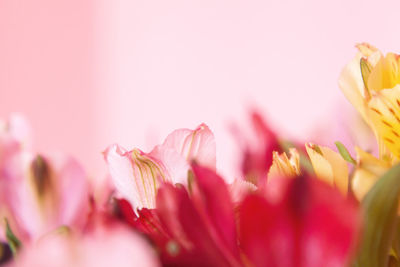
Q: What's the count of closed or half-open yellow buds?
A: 3